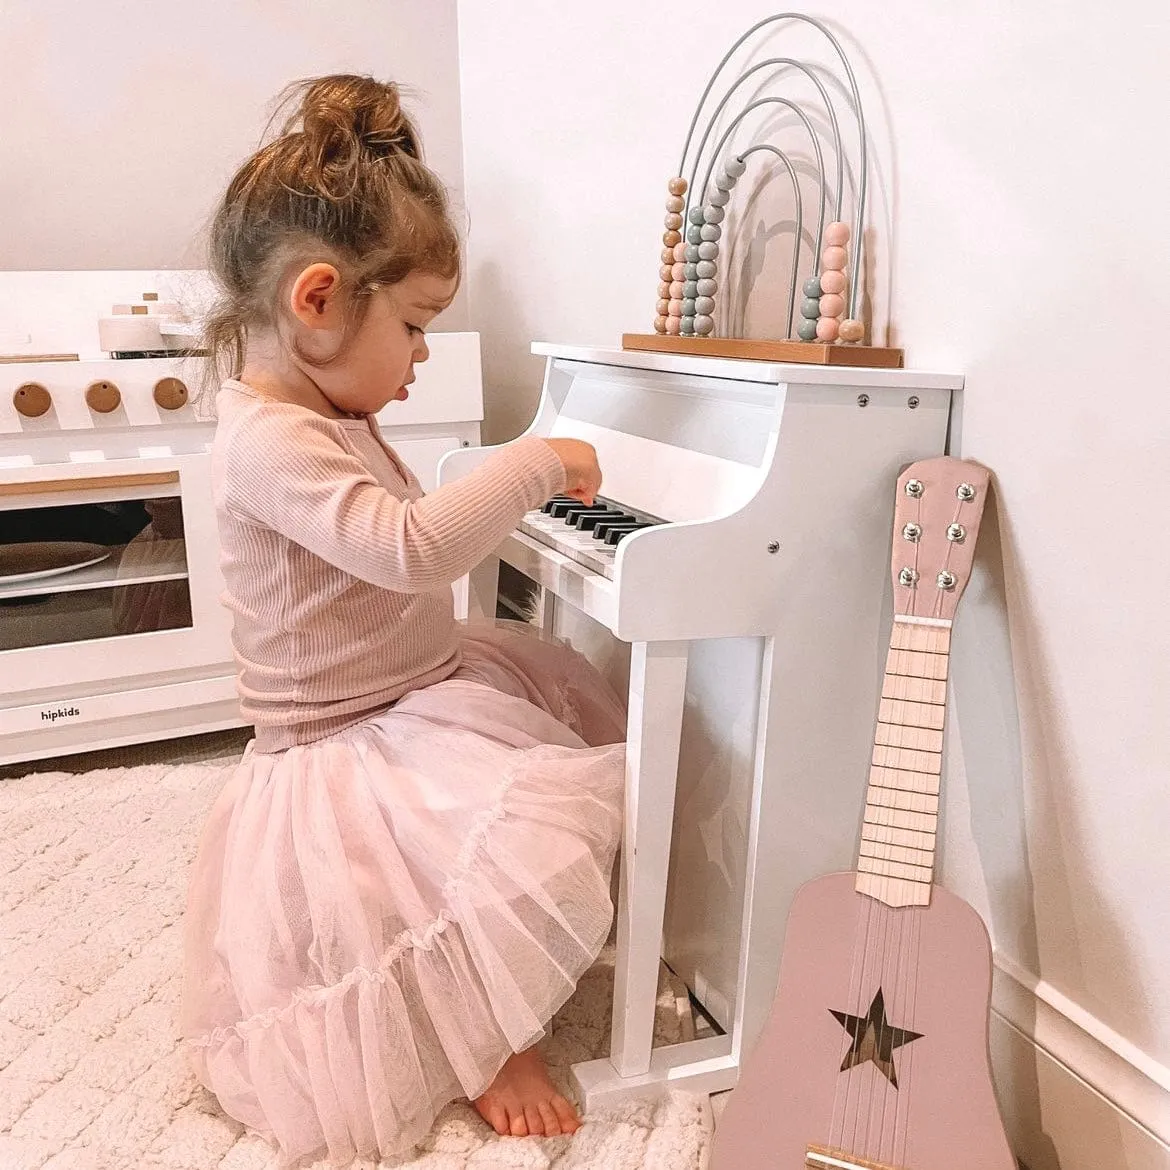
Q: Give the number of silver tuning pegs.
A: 6